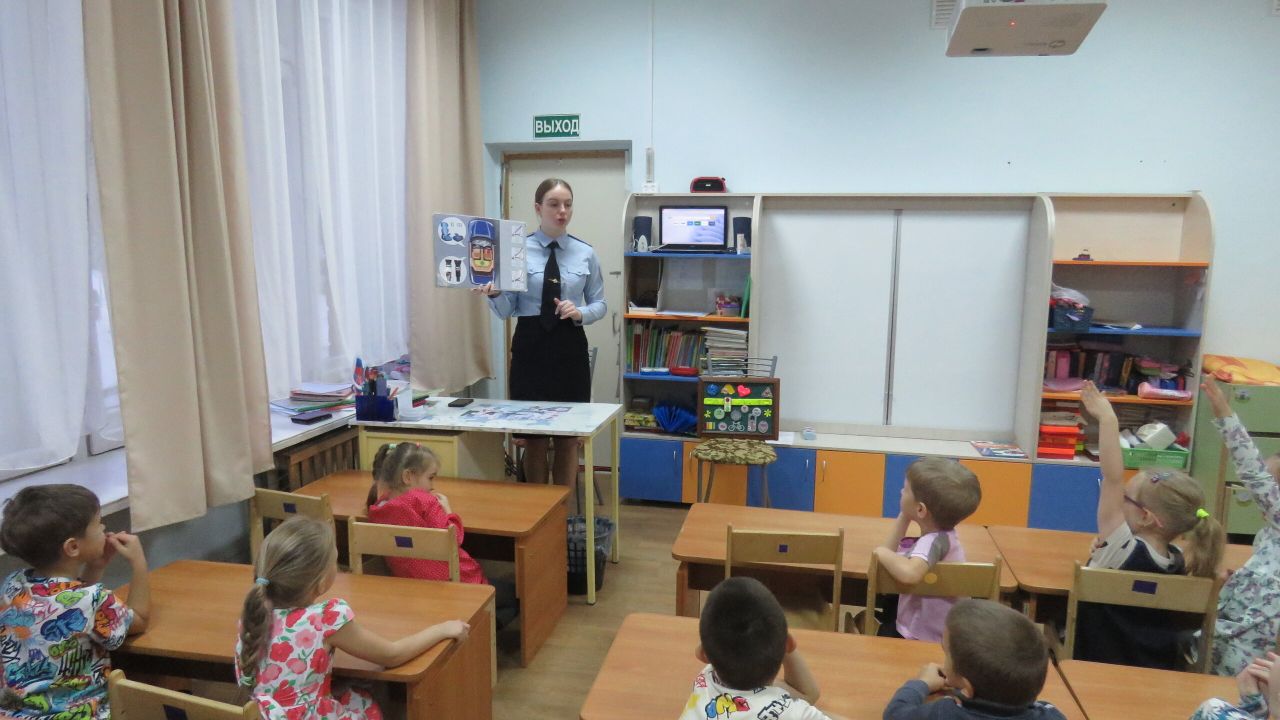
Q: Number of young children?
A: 9